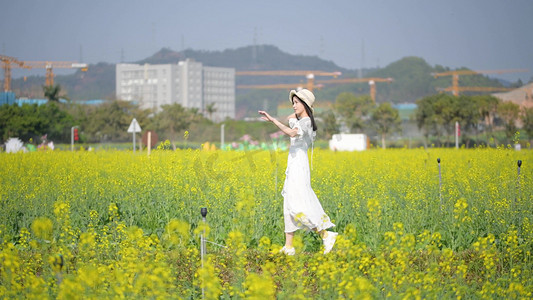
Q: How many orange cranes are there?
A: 7